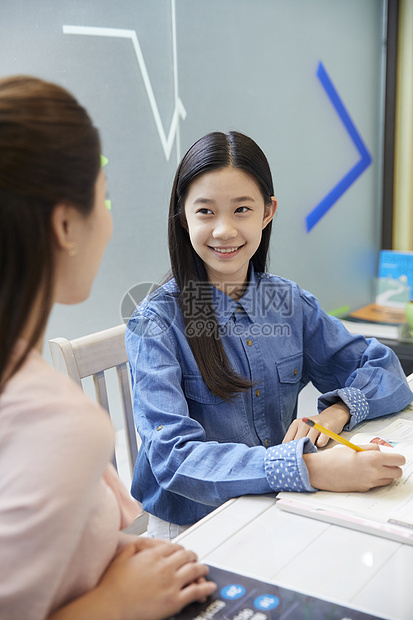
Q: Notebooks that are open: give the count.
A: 1